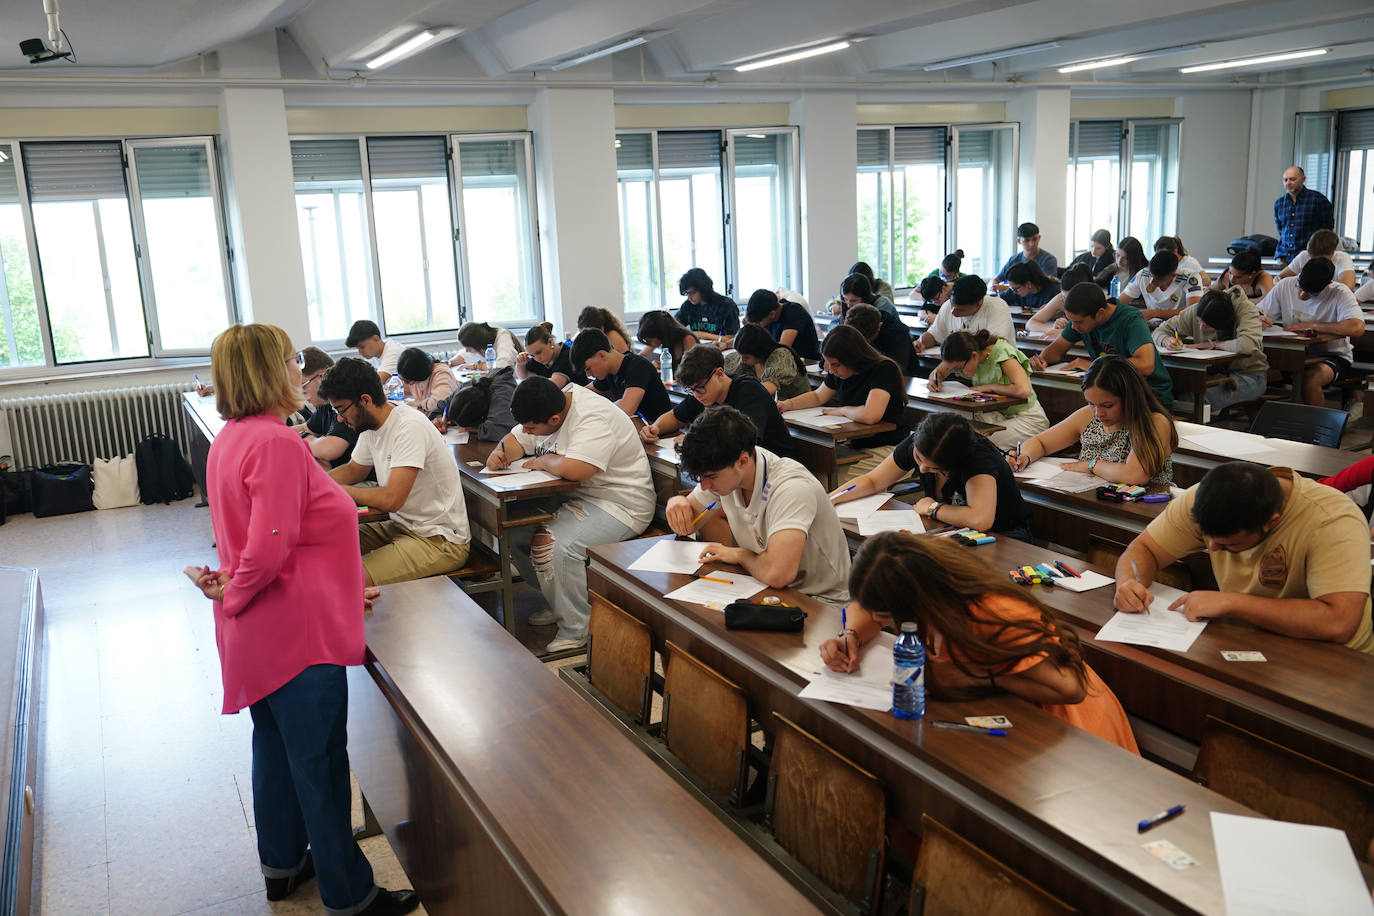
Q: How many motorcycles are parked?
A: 0